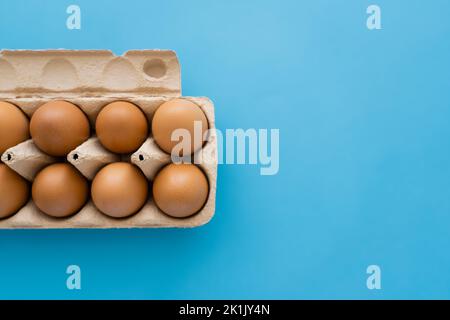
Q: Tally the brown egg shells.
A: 8